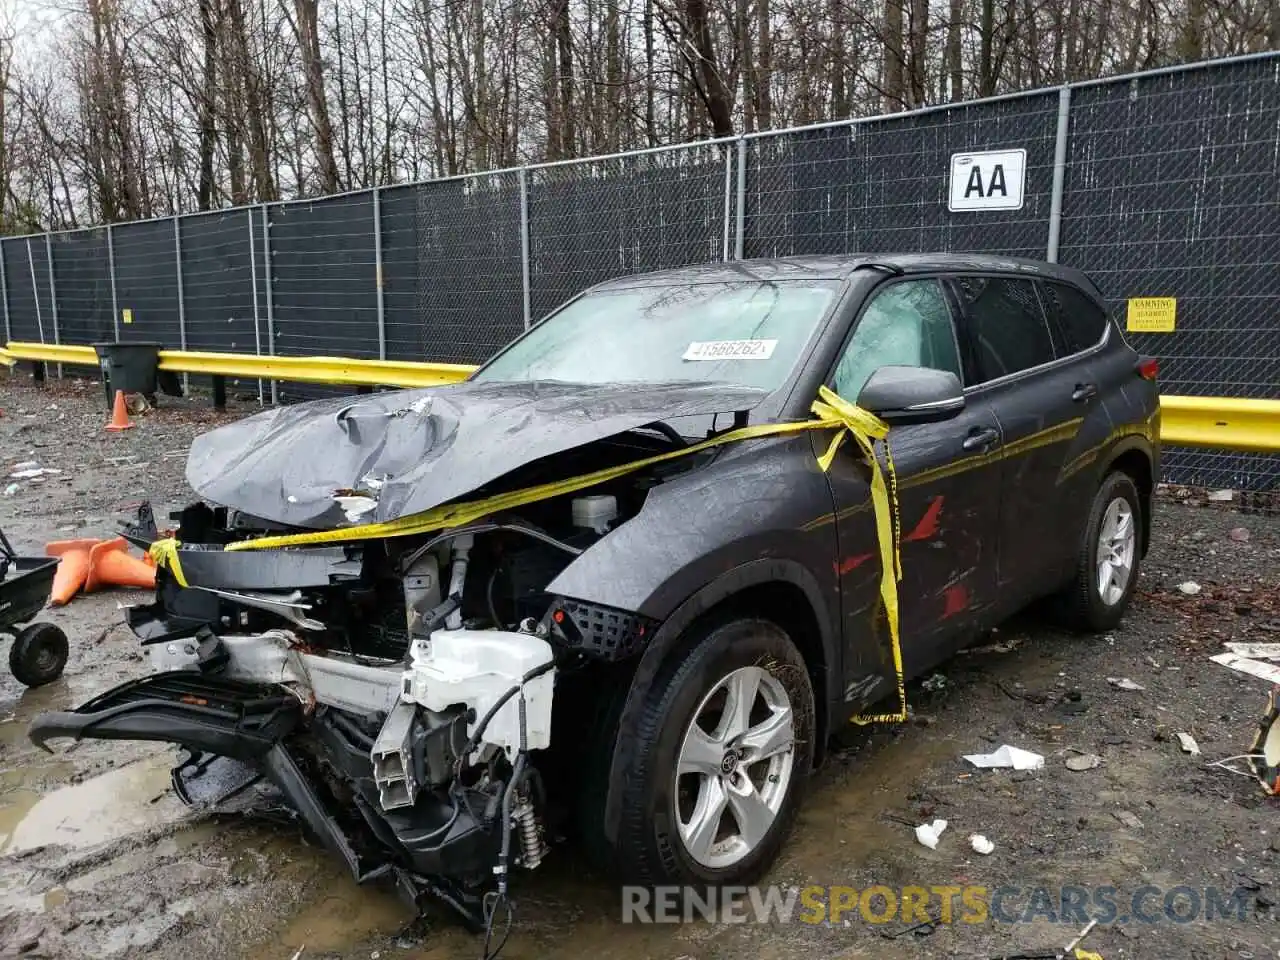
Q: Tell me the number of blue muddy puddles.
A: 0